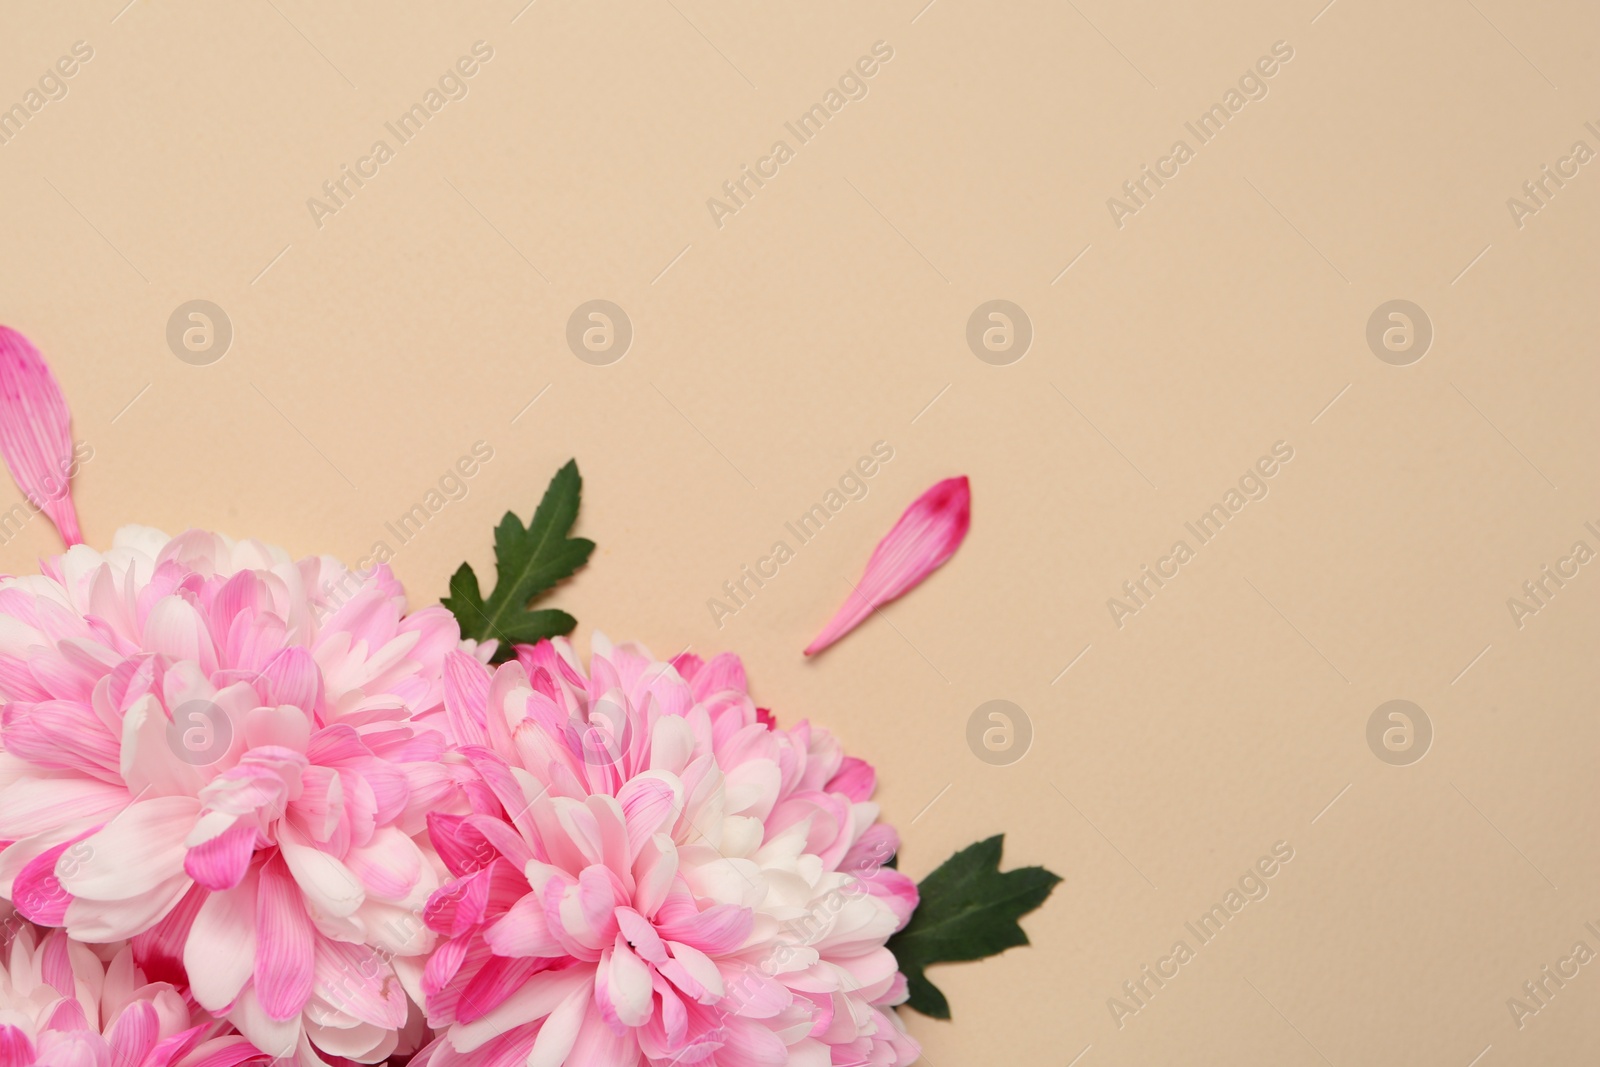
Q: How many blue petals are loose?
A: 0